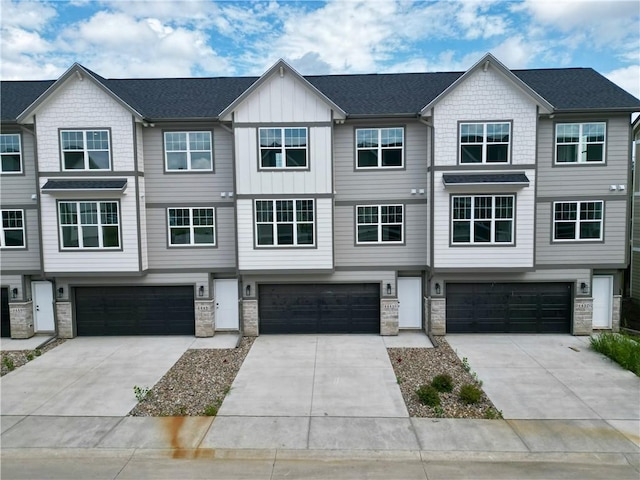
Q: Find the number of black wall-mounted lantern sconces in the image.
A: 7